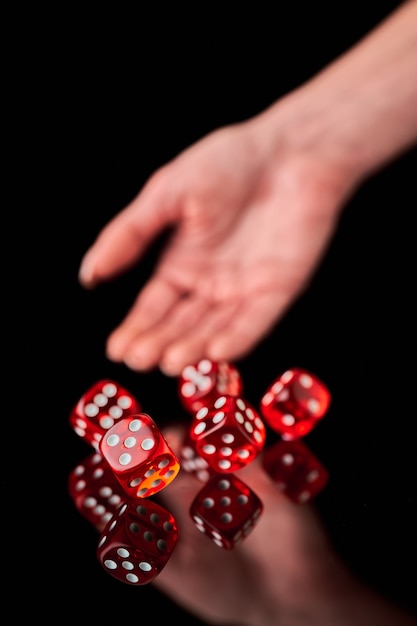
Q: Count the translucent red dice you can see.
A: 5